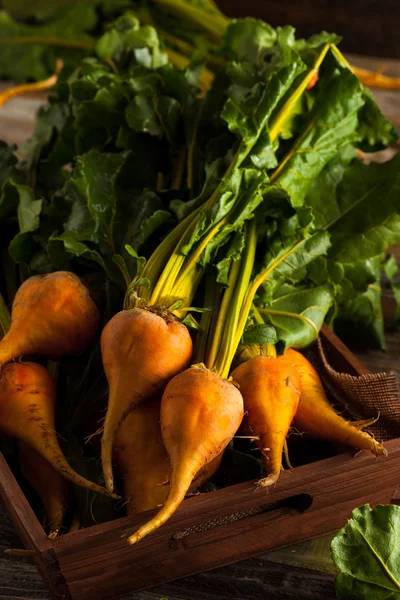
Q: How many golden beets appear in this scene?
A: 8